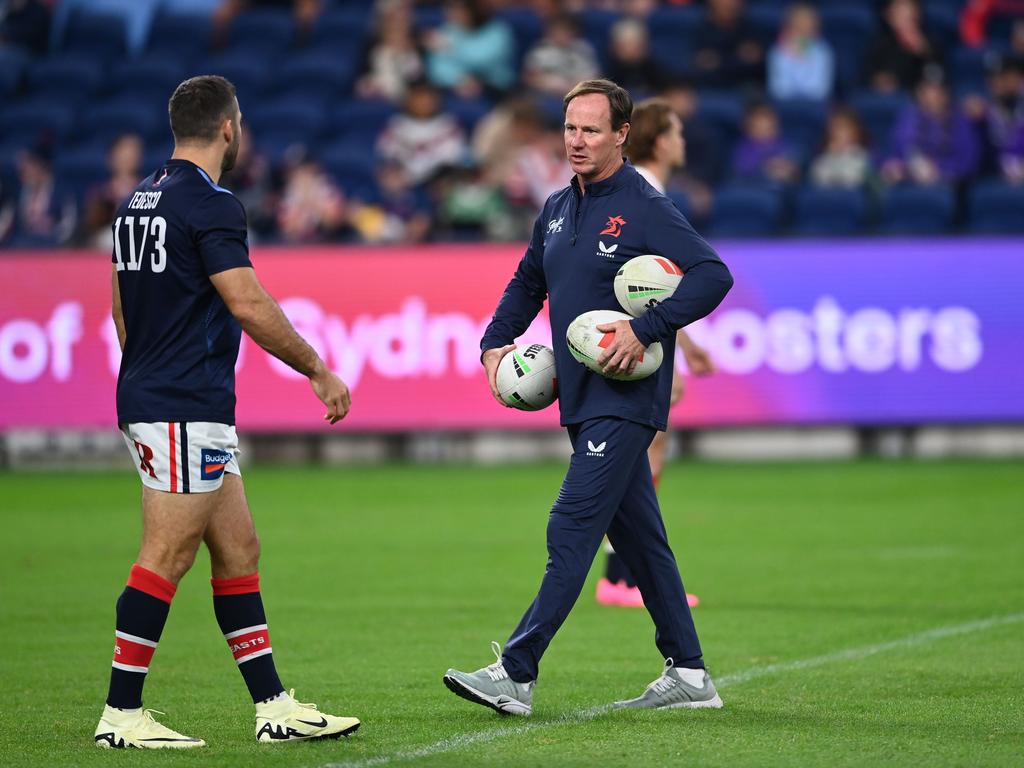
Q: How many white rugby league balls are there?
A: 3